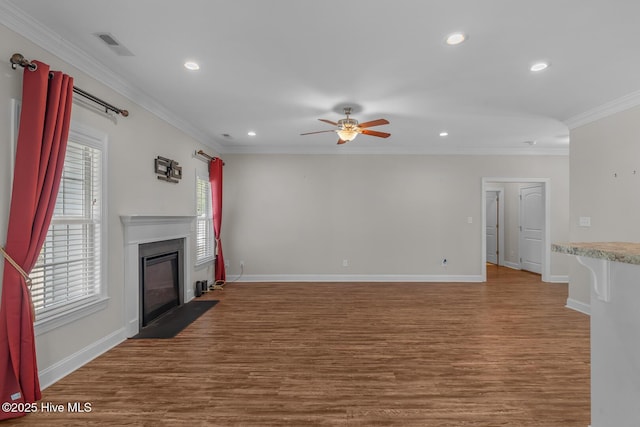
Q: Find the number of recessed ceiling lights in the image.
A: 5